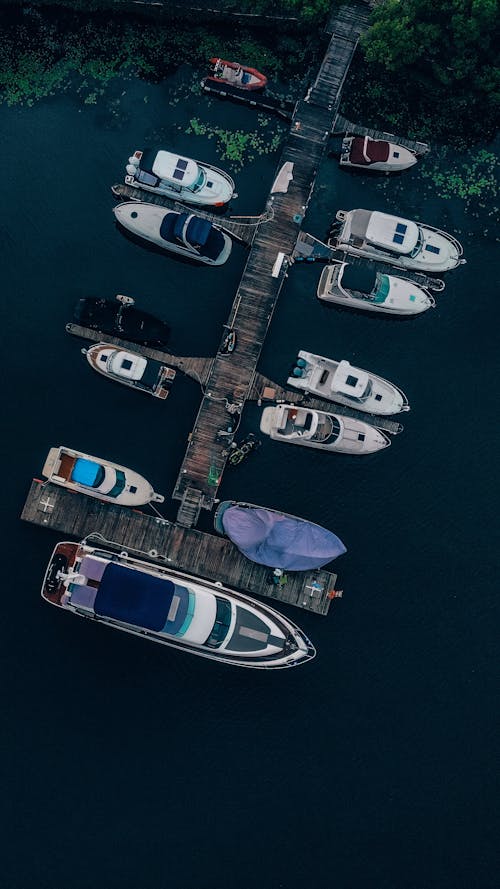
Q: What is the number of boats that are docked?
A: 13